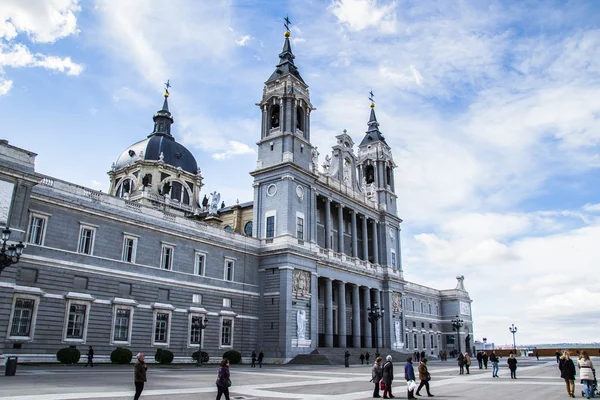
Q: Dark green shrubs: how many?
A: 5